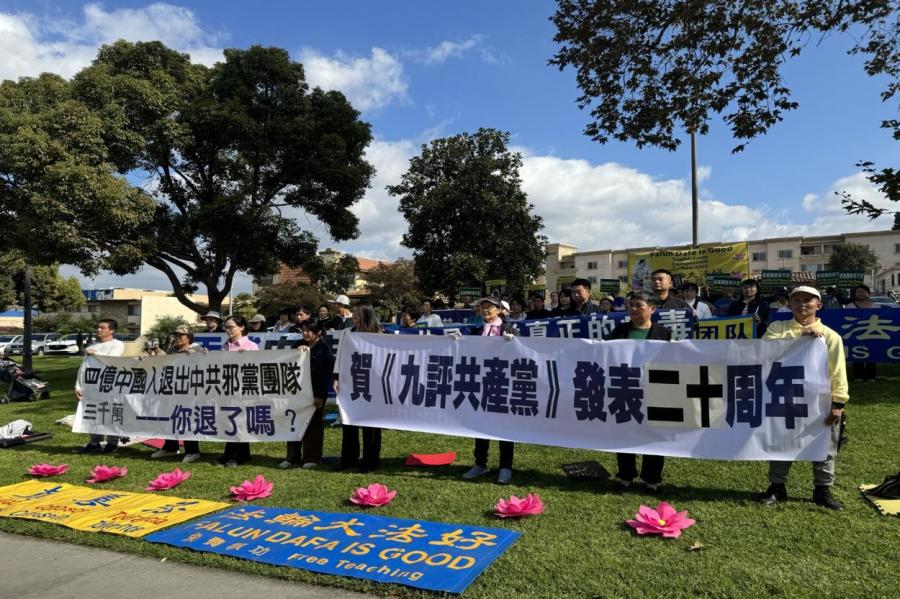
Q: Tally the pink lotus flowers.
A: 7